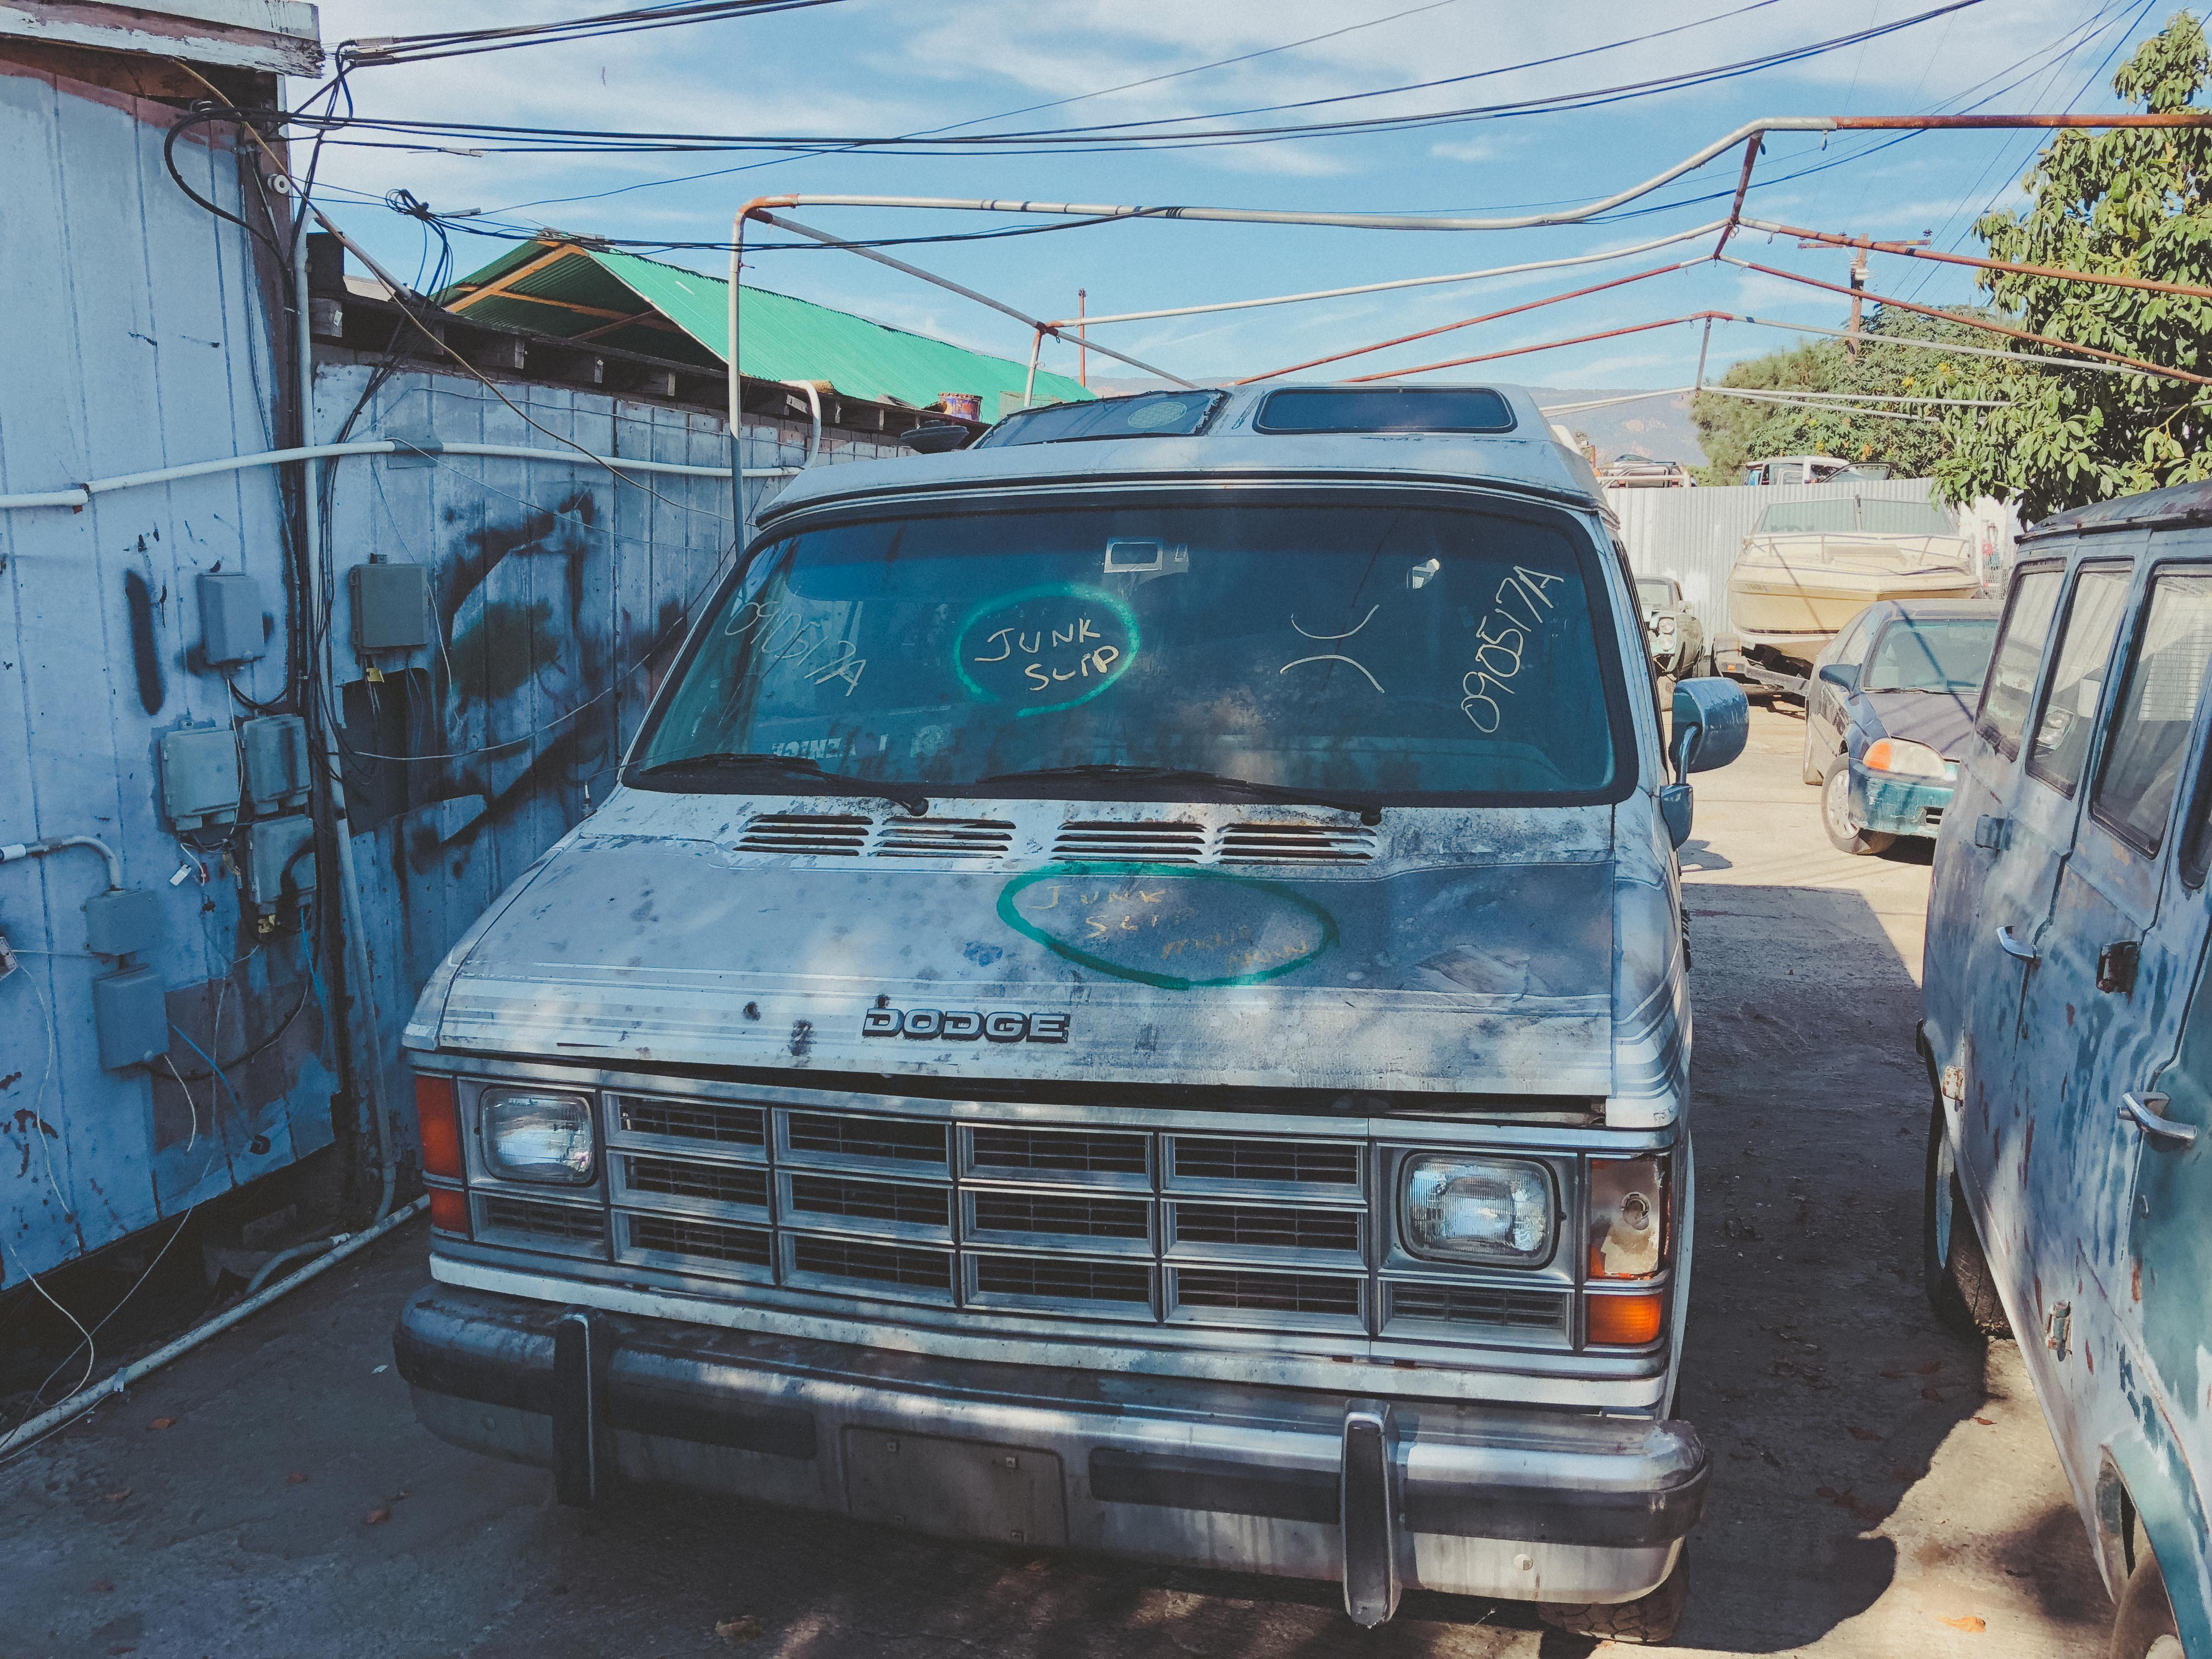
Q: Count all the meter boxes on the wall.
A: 7